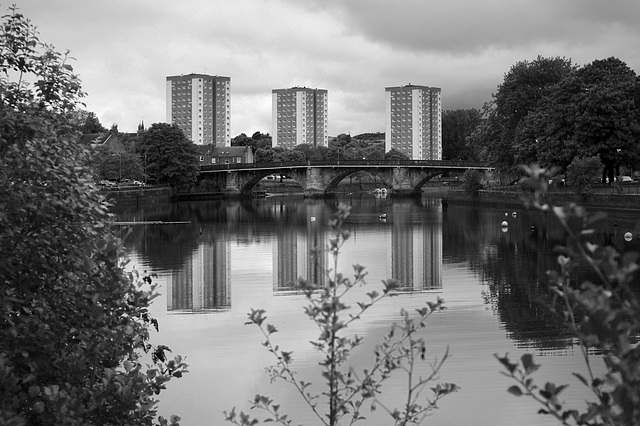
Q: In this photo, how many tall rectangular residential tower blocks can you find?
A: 3